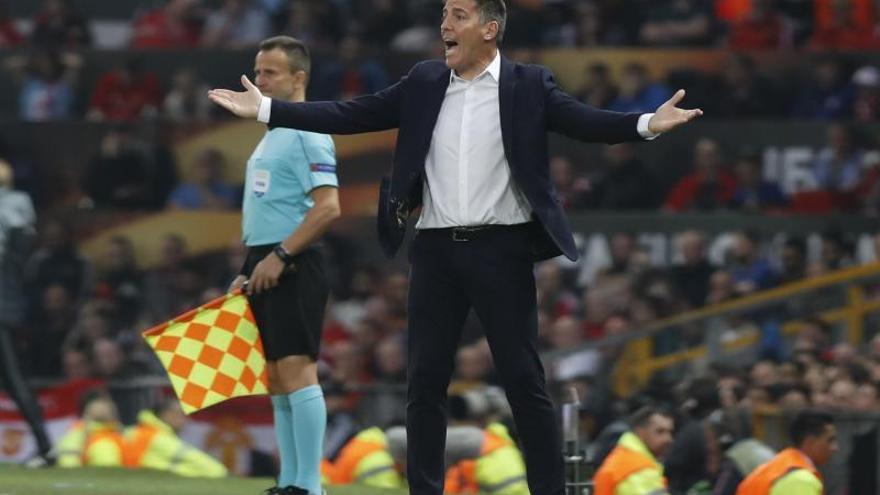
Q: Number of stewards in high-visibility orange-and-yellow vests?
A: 6